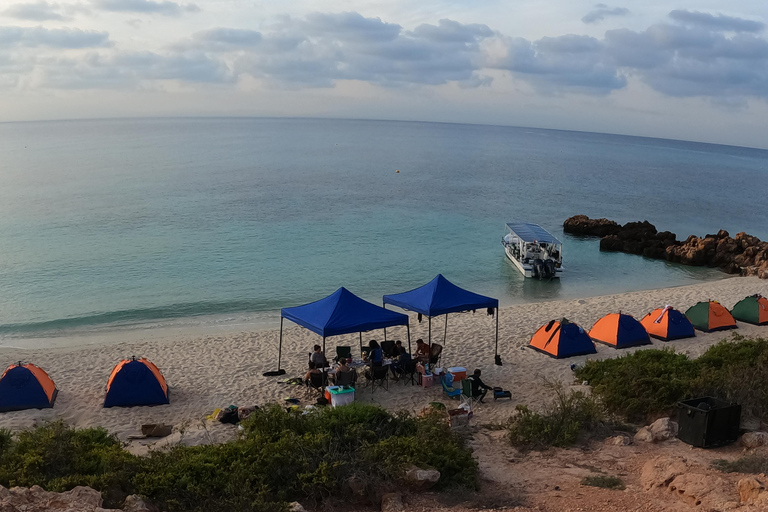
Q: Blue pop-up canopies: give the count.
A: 2